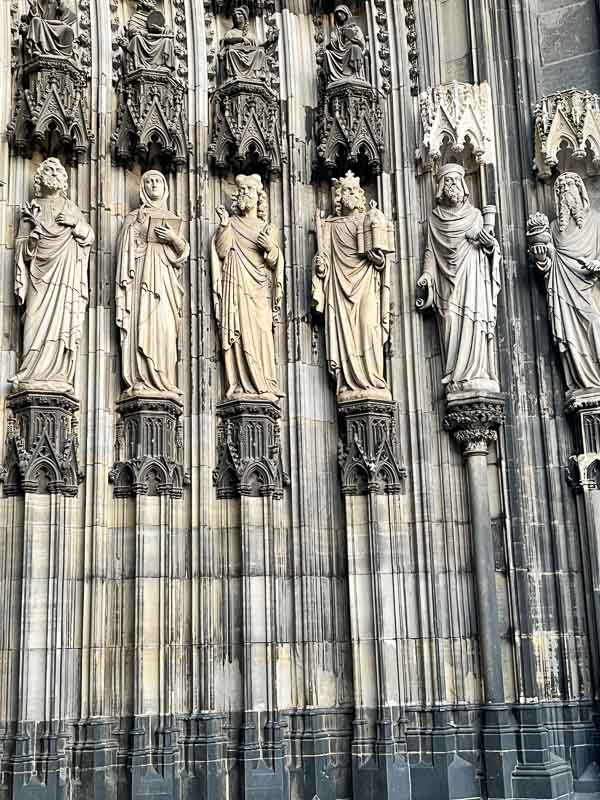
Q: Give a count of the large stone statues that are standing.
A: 6